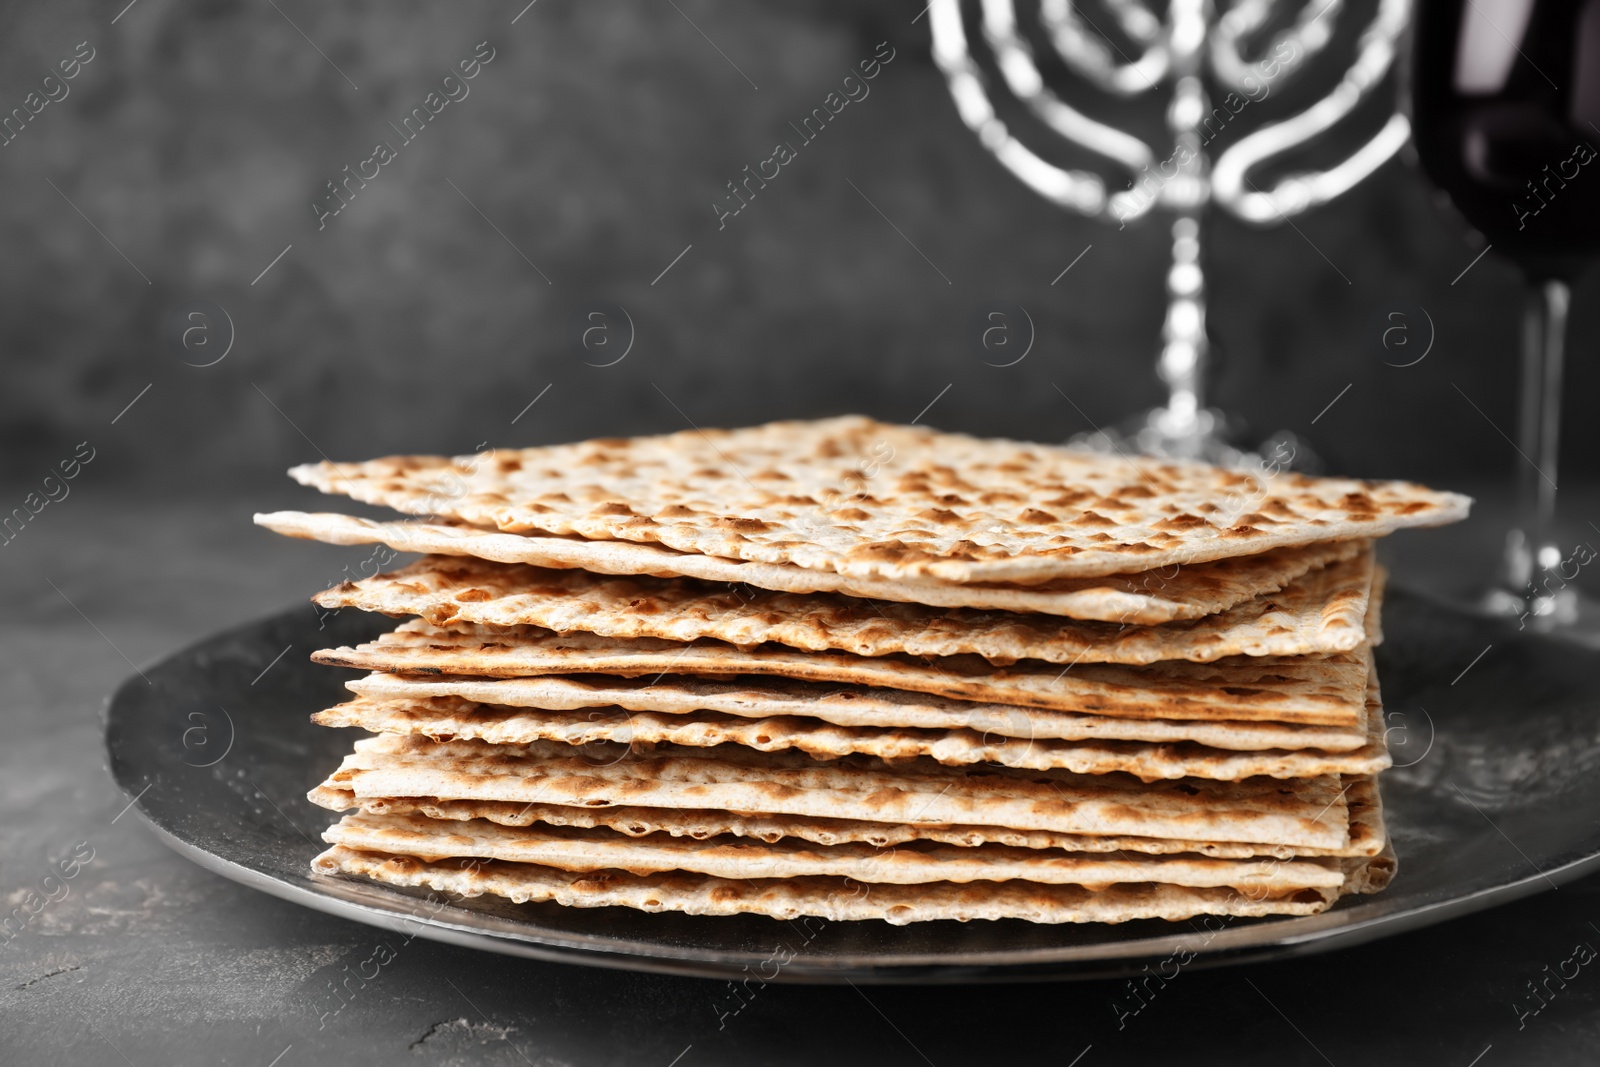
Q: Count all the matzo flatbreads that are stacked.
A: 10